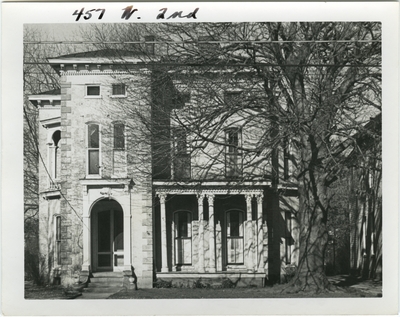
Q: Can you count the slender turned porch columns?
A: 5